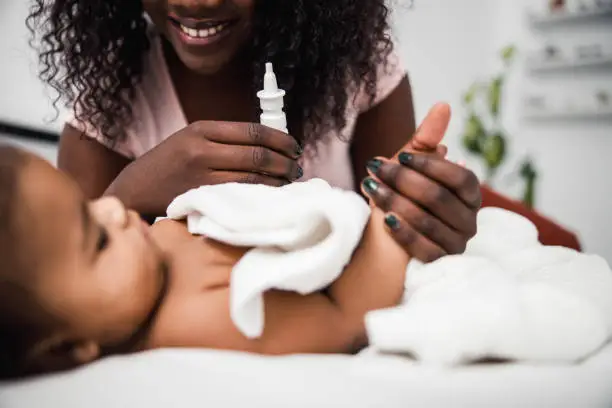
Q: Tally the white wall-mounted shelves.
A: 3